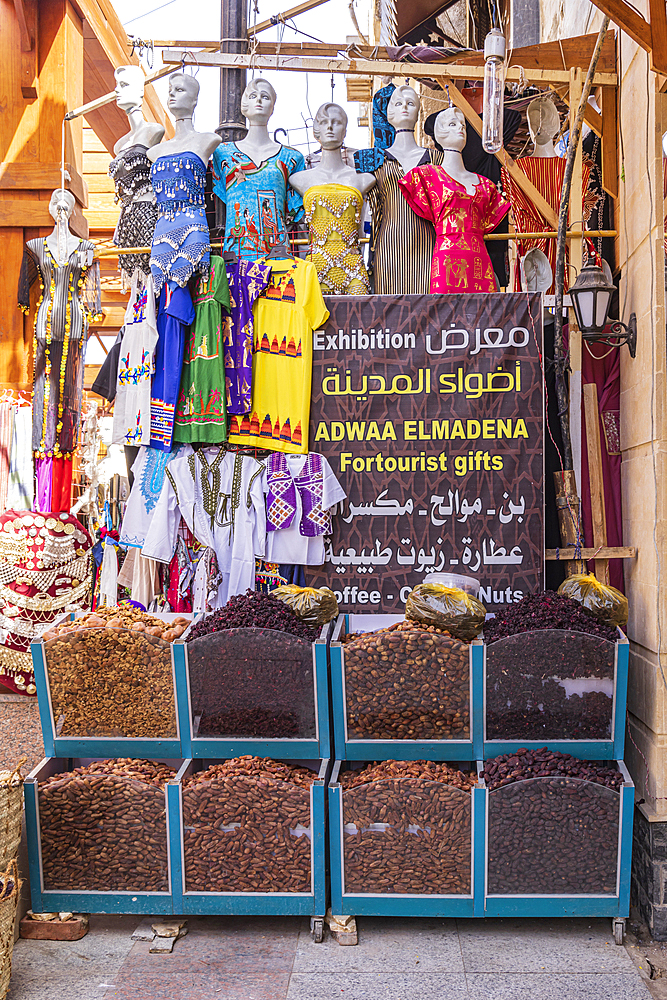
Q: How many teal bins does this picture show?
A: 8